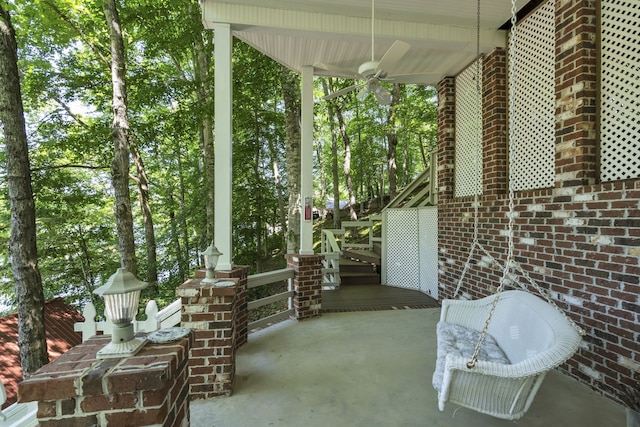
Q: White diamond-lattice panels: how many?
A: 5